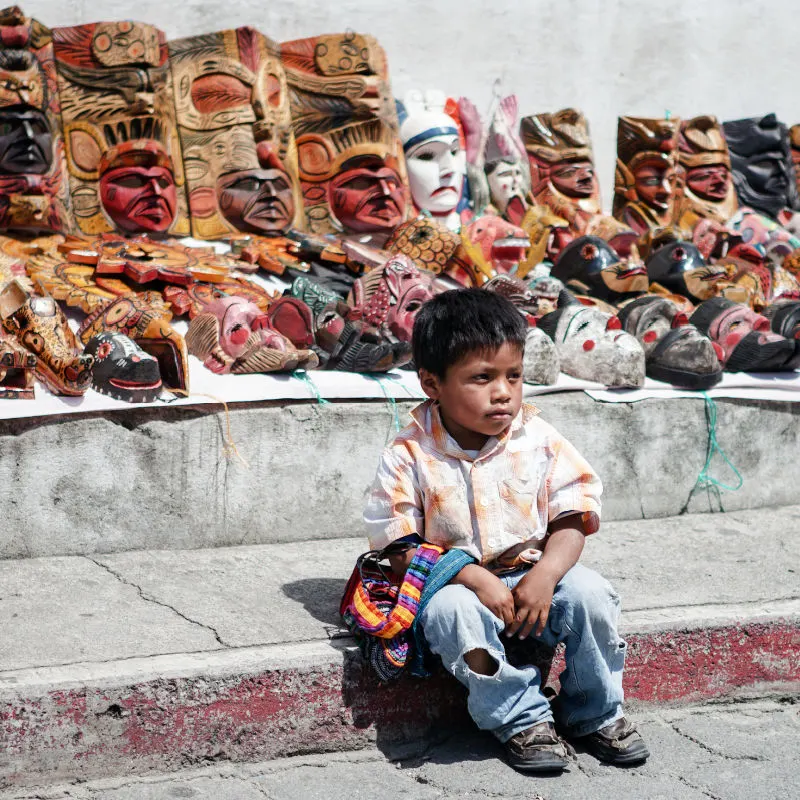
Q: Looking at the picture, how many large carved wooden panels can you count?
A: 4